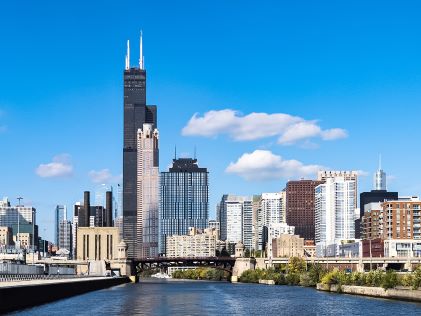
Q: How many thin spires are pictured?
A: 5